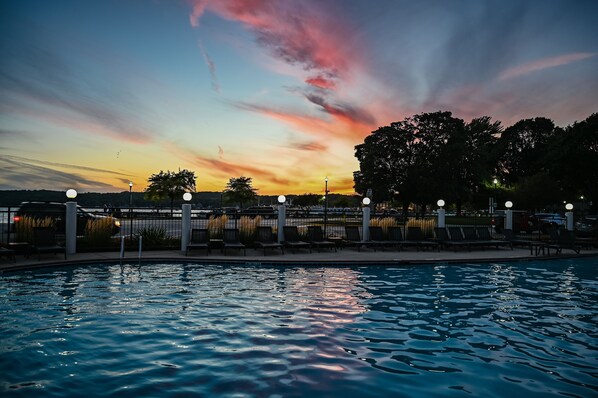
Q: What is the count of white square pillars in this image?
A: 7